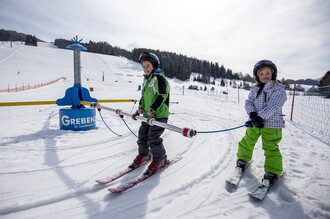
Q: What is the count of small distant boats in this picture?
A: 0